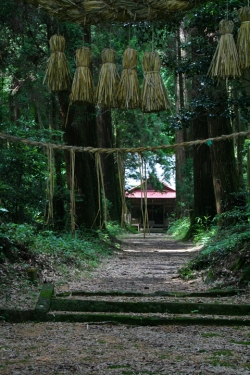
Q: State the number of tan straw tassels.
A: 7